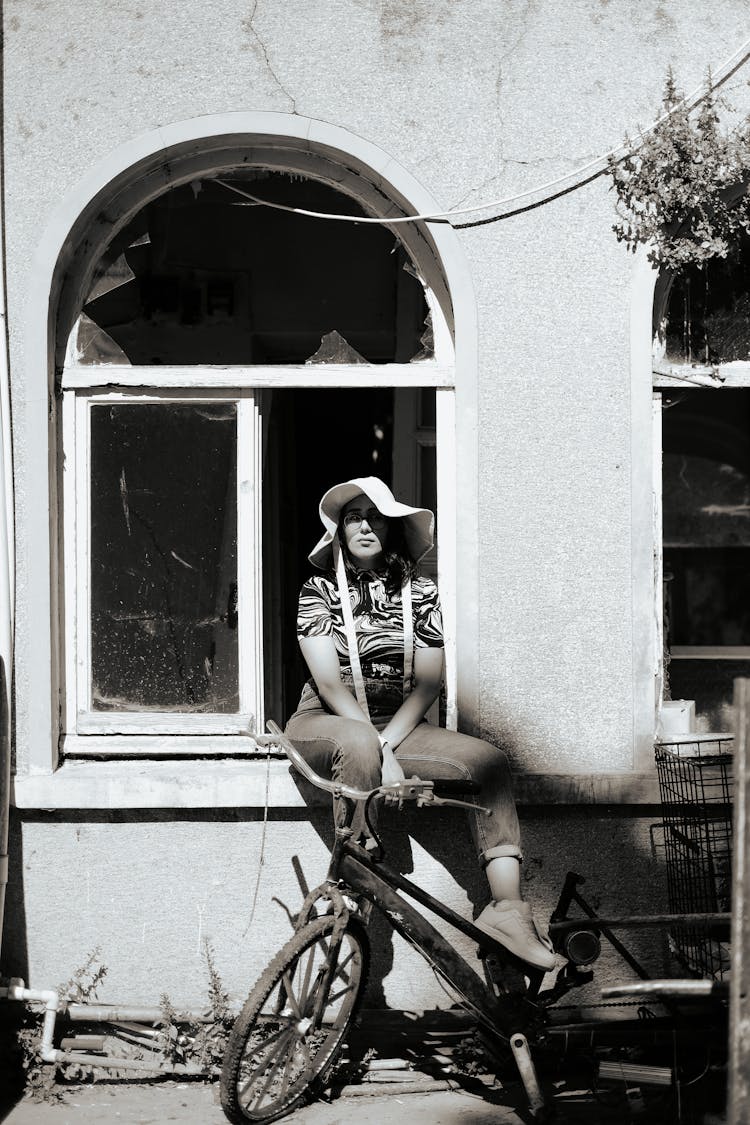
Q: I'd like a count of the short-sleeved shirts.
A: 1